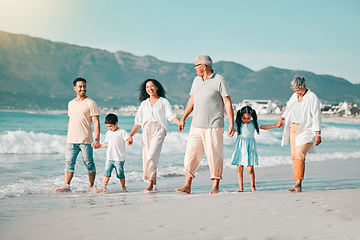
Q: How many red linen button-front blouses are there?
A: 0